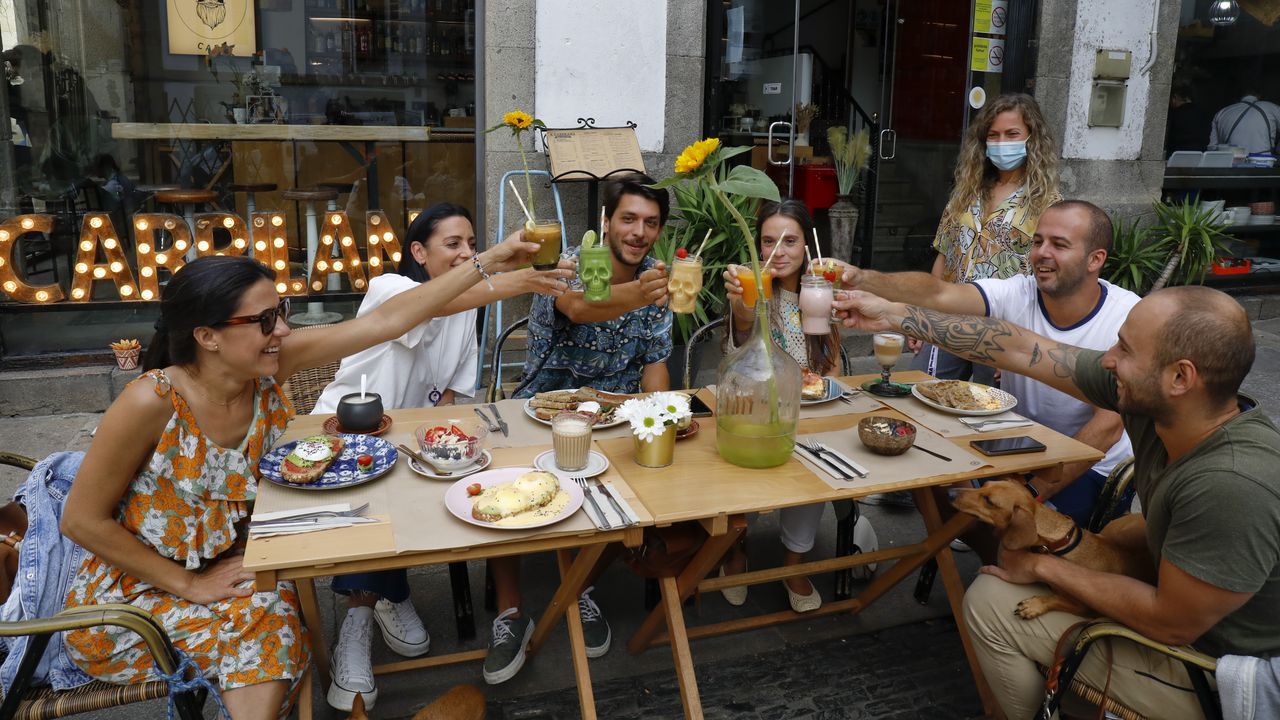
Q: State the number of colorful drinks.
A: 6